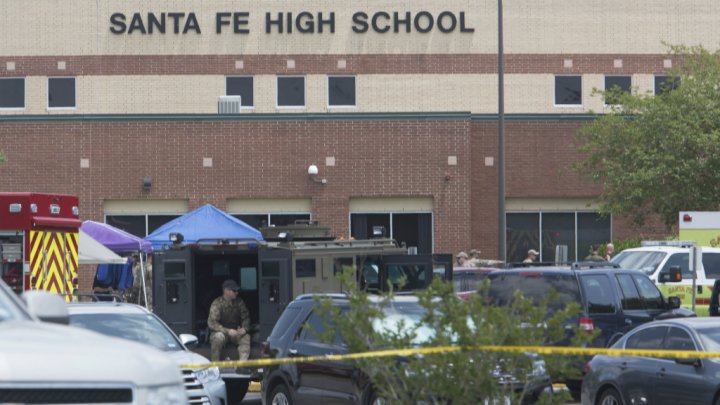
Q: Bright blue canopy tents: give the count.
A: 1